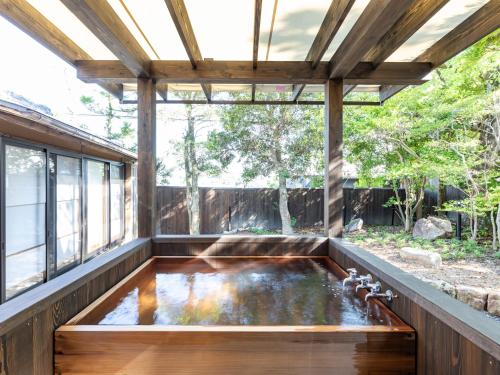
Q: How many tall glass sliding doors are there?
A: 4